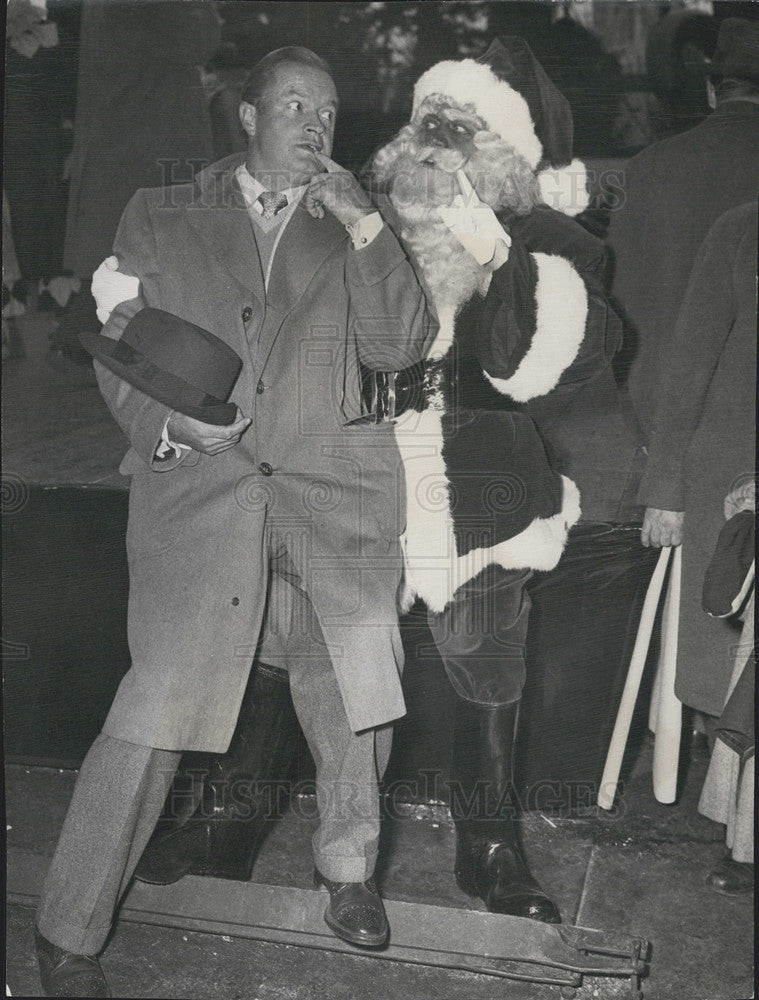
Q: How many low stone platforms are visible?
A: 1